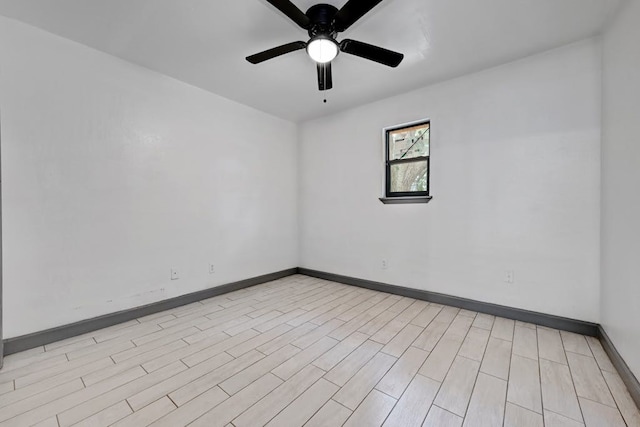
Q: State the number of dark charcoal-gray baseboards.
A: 3